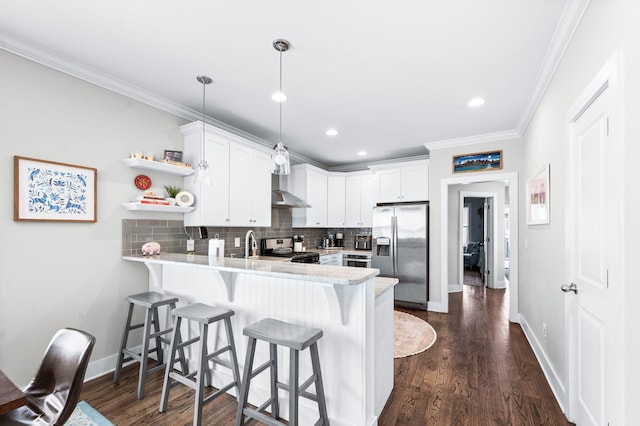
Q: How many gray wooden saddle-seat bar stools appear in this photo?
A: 3